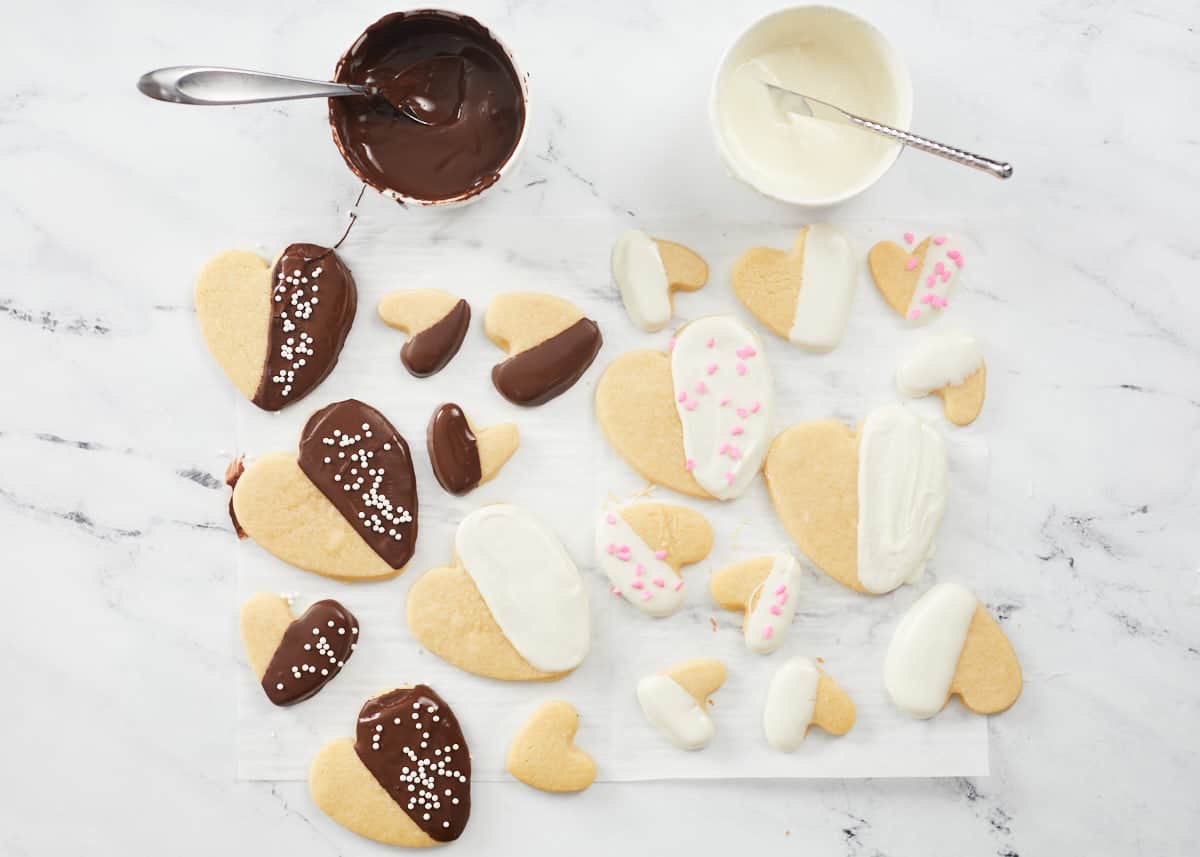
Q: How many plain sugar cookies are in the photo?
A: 1